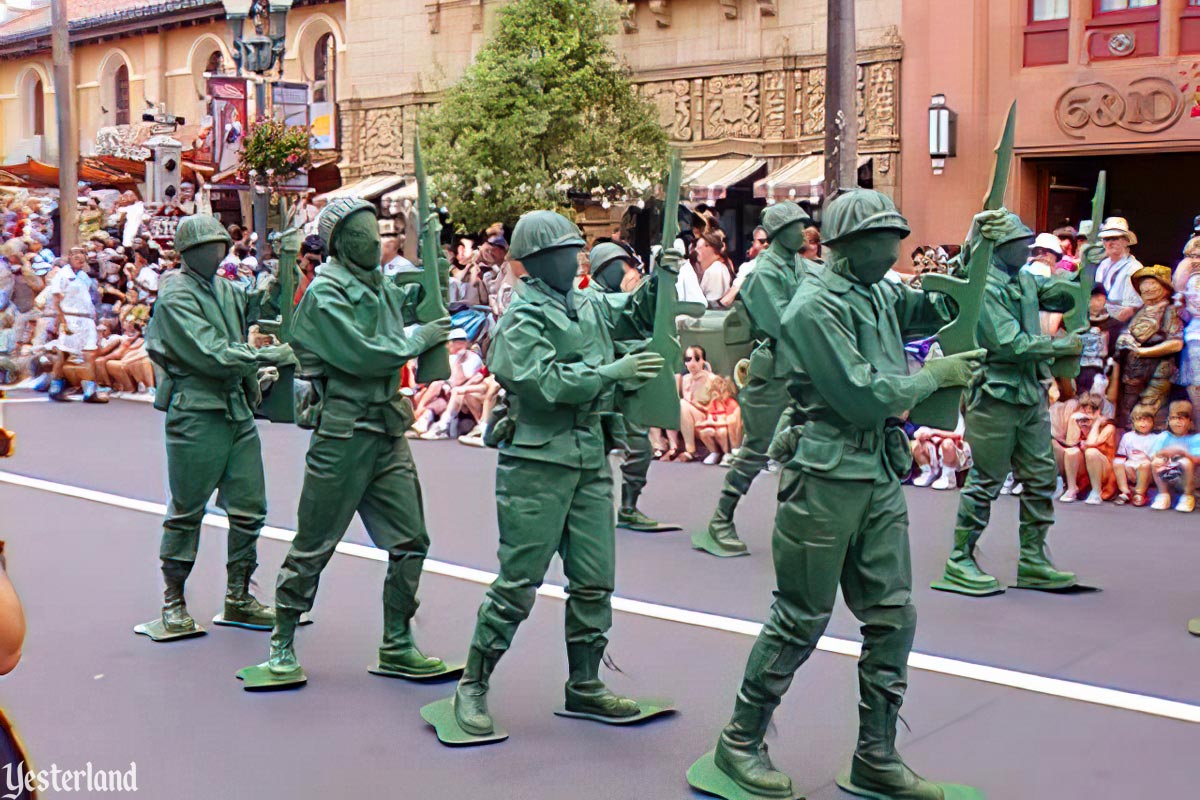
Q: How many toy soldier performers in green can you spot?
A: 7